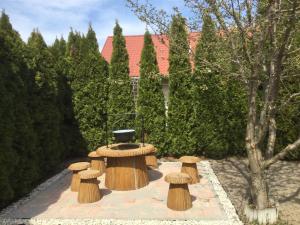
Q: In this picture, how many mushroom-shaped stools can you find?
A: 6